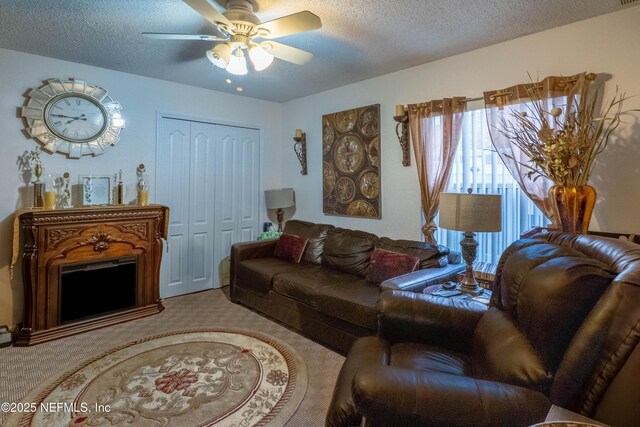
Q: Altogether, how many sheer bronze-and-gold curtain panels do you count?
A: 2